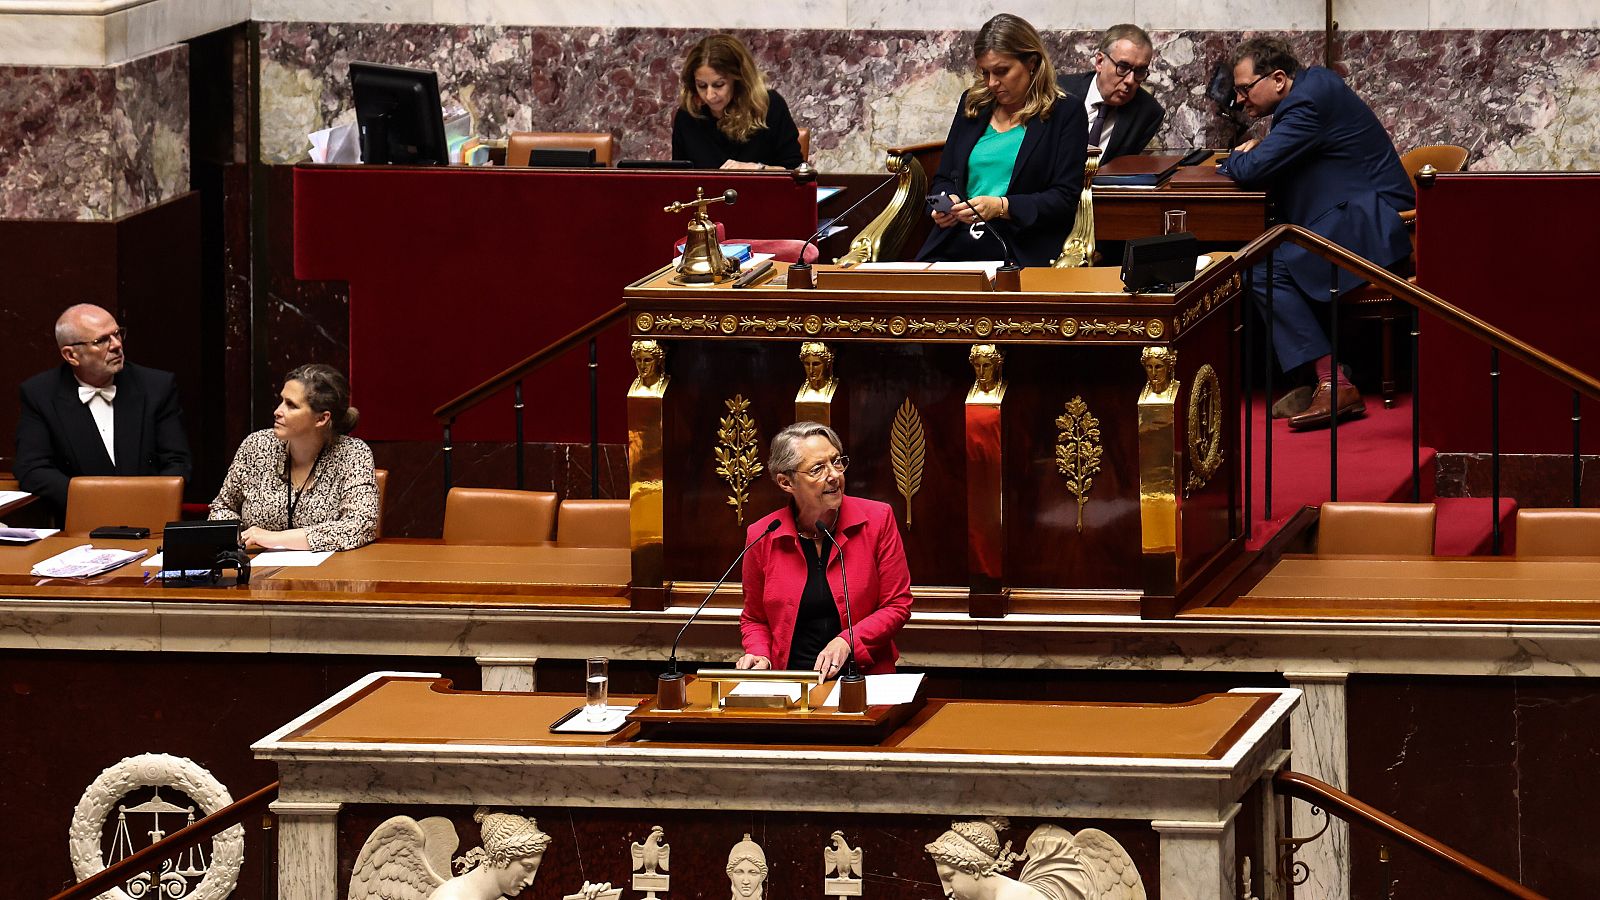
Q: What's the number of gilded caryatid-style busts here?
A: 4